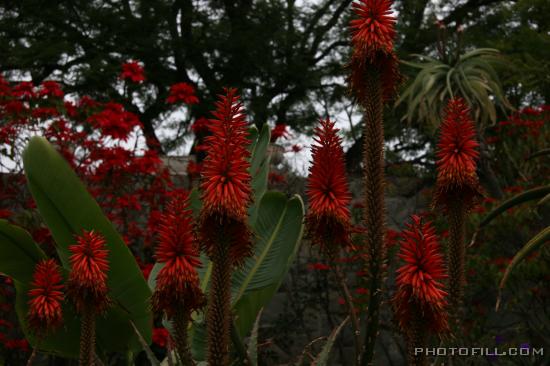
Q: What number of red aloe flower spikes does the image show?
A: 8